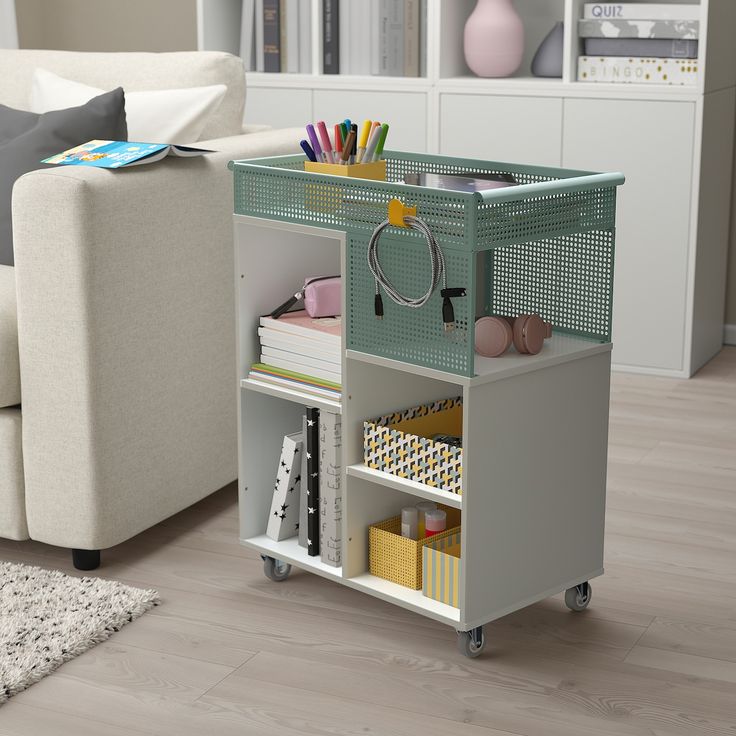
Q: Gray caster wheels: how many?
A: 3